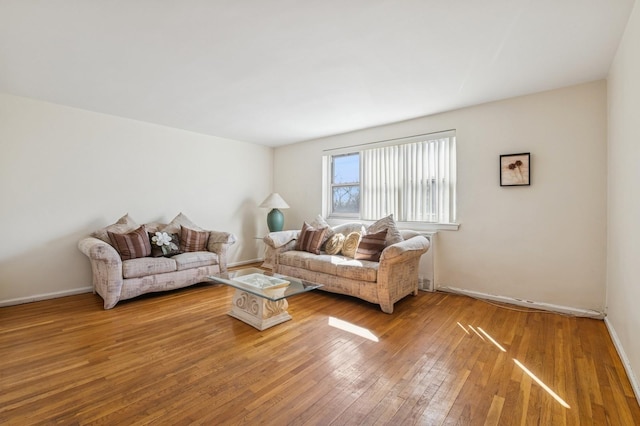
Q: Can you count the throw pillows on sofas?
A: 11